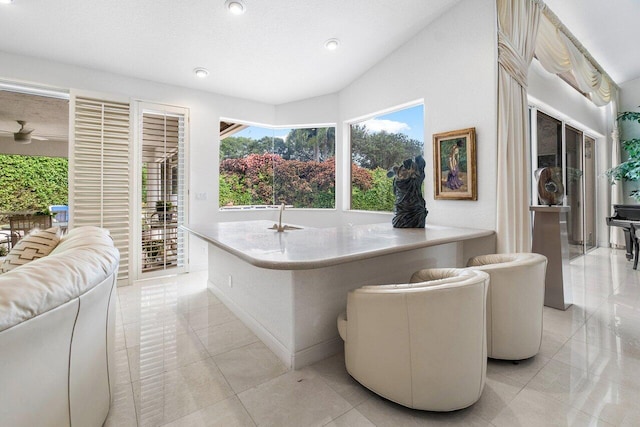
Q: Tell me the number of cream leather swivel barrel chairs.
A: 2